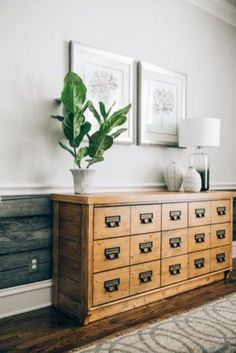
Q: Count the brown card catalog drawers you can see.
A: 15